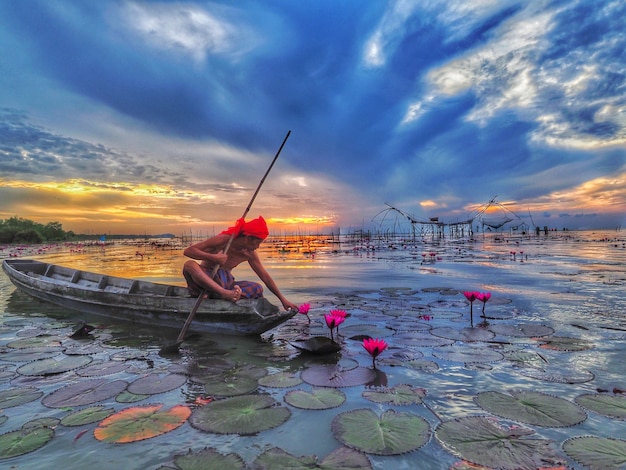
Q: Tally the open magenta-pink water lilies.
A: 6